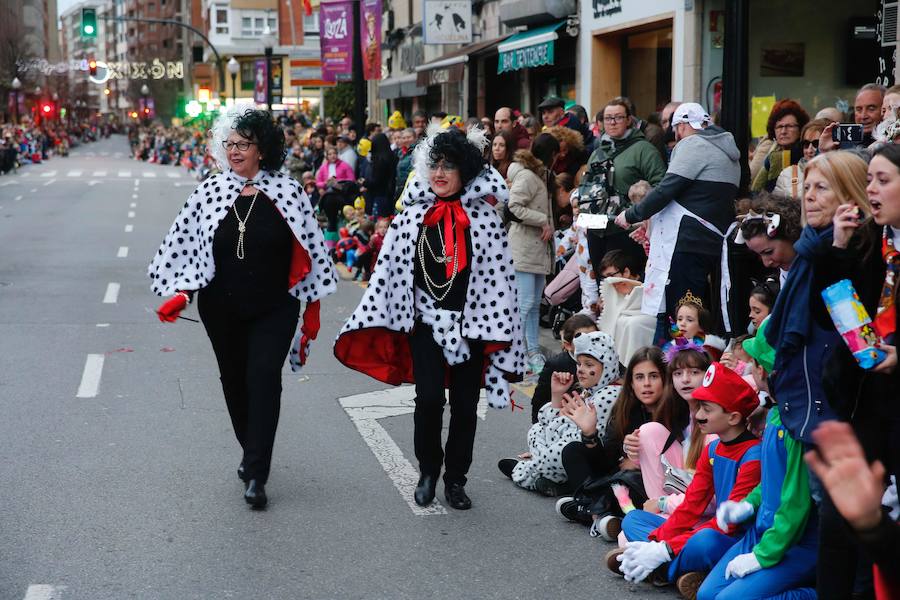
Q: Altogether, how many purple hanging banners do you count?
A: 3